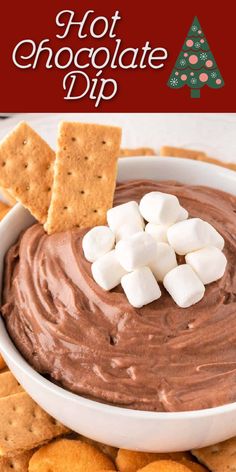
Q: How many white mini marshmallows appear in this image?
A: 11